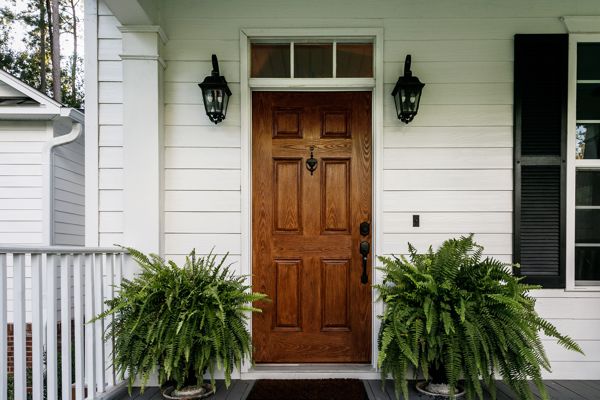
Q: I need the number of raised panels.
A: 6